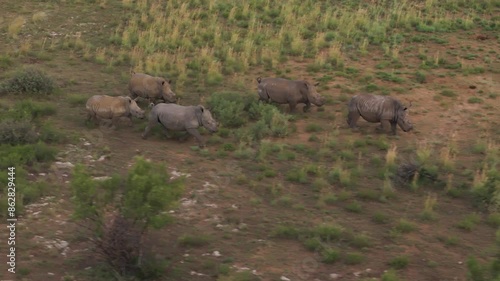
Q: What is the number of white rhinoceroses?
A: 5